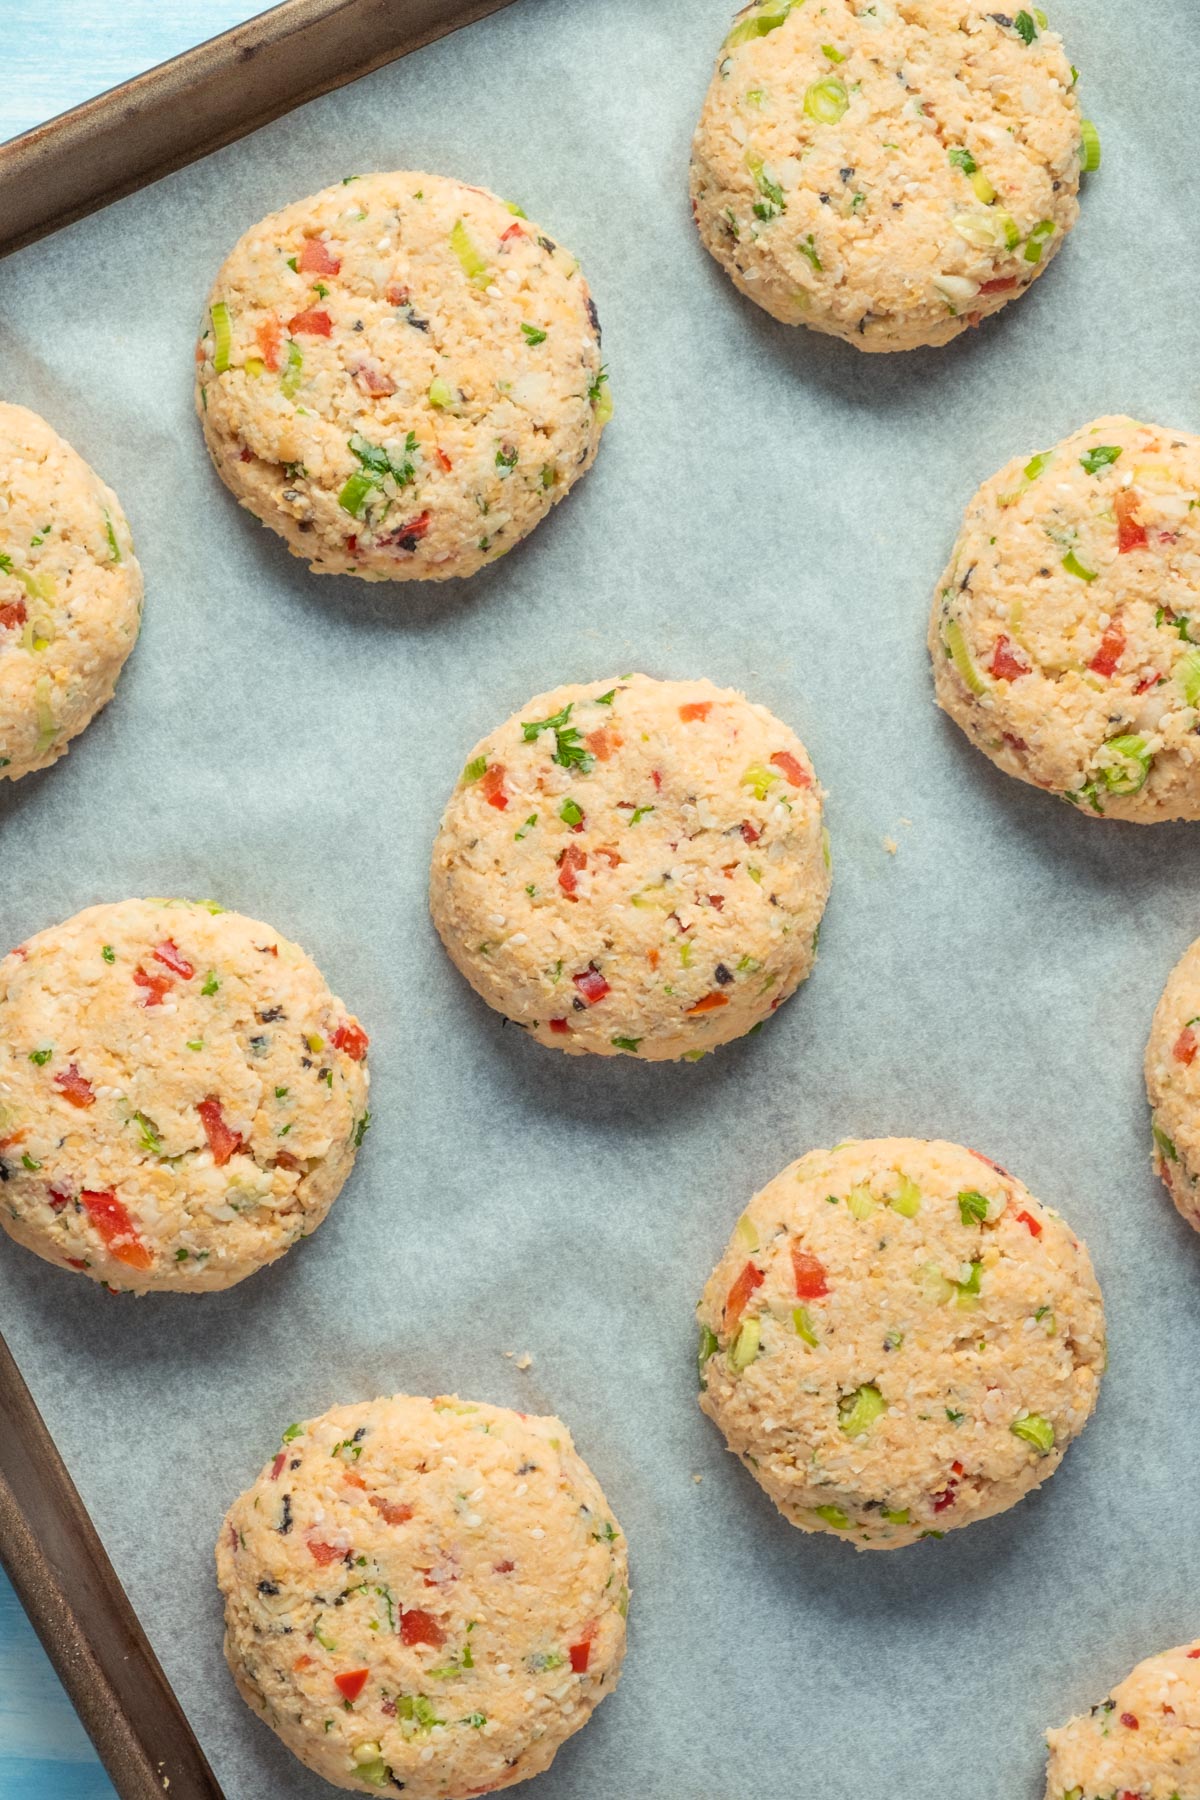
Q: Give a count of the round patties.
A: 10